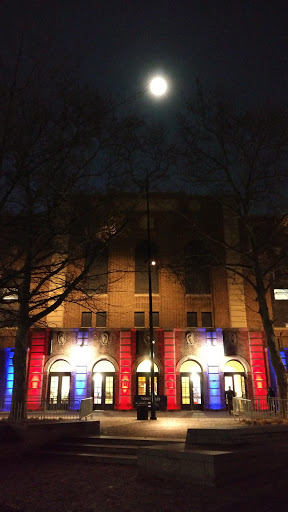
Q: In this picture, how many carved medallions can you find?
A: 5